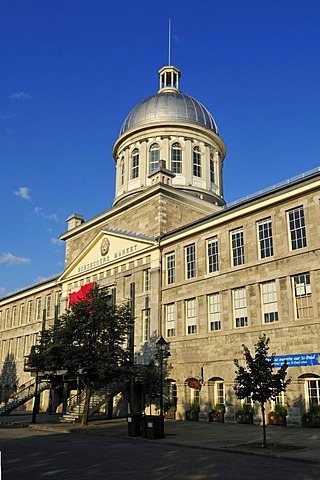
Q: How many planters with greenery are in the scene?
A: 6